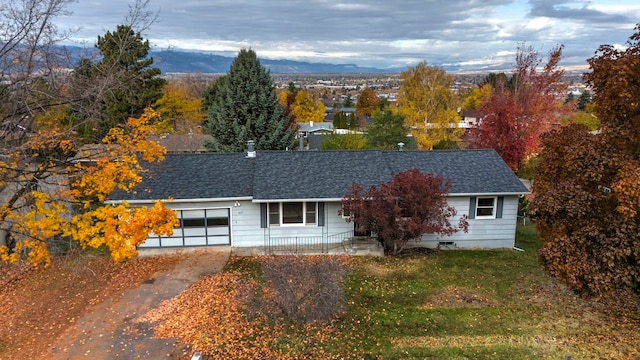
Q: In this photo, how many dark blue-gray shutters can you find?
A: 4